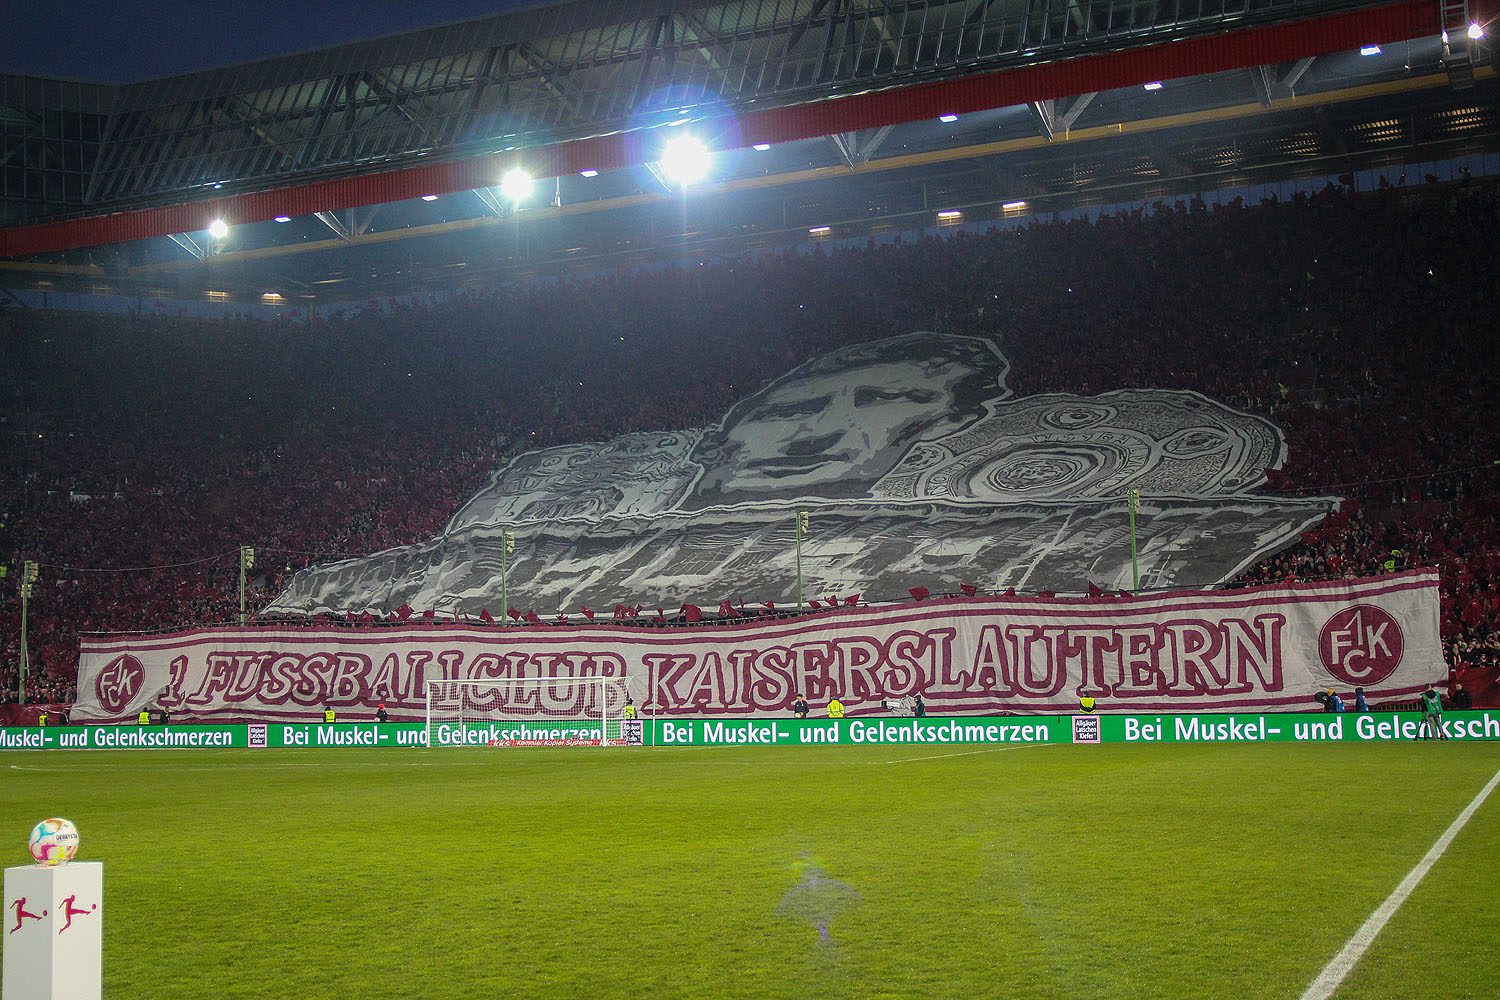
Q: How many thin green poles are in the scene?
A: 5